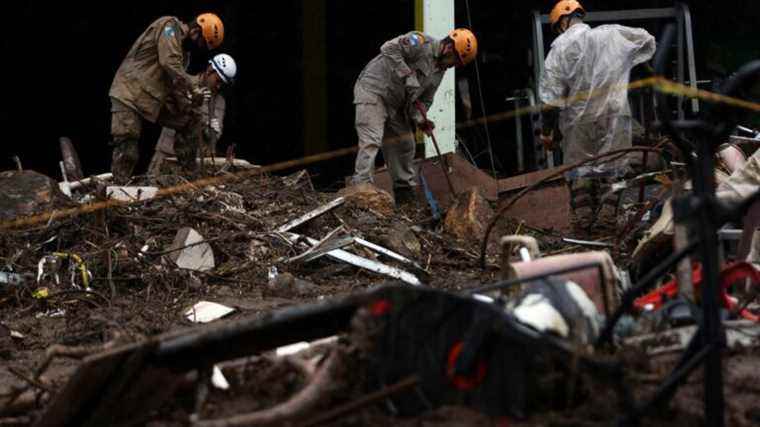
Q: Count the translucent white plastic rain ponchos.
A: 1